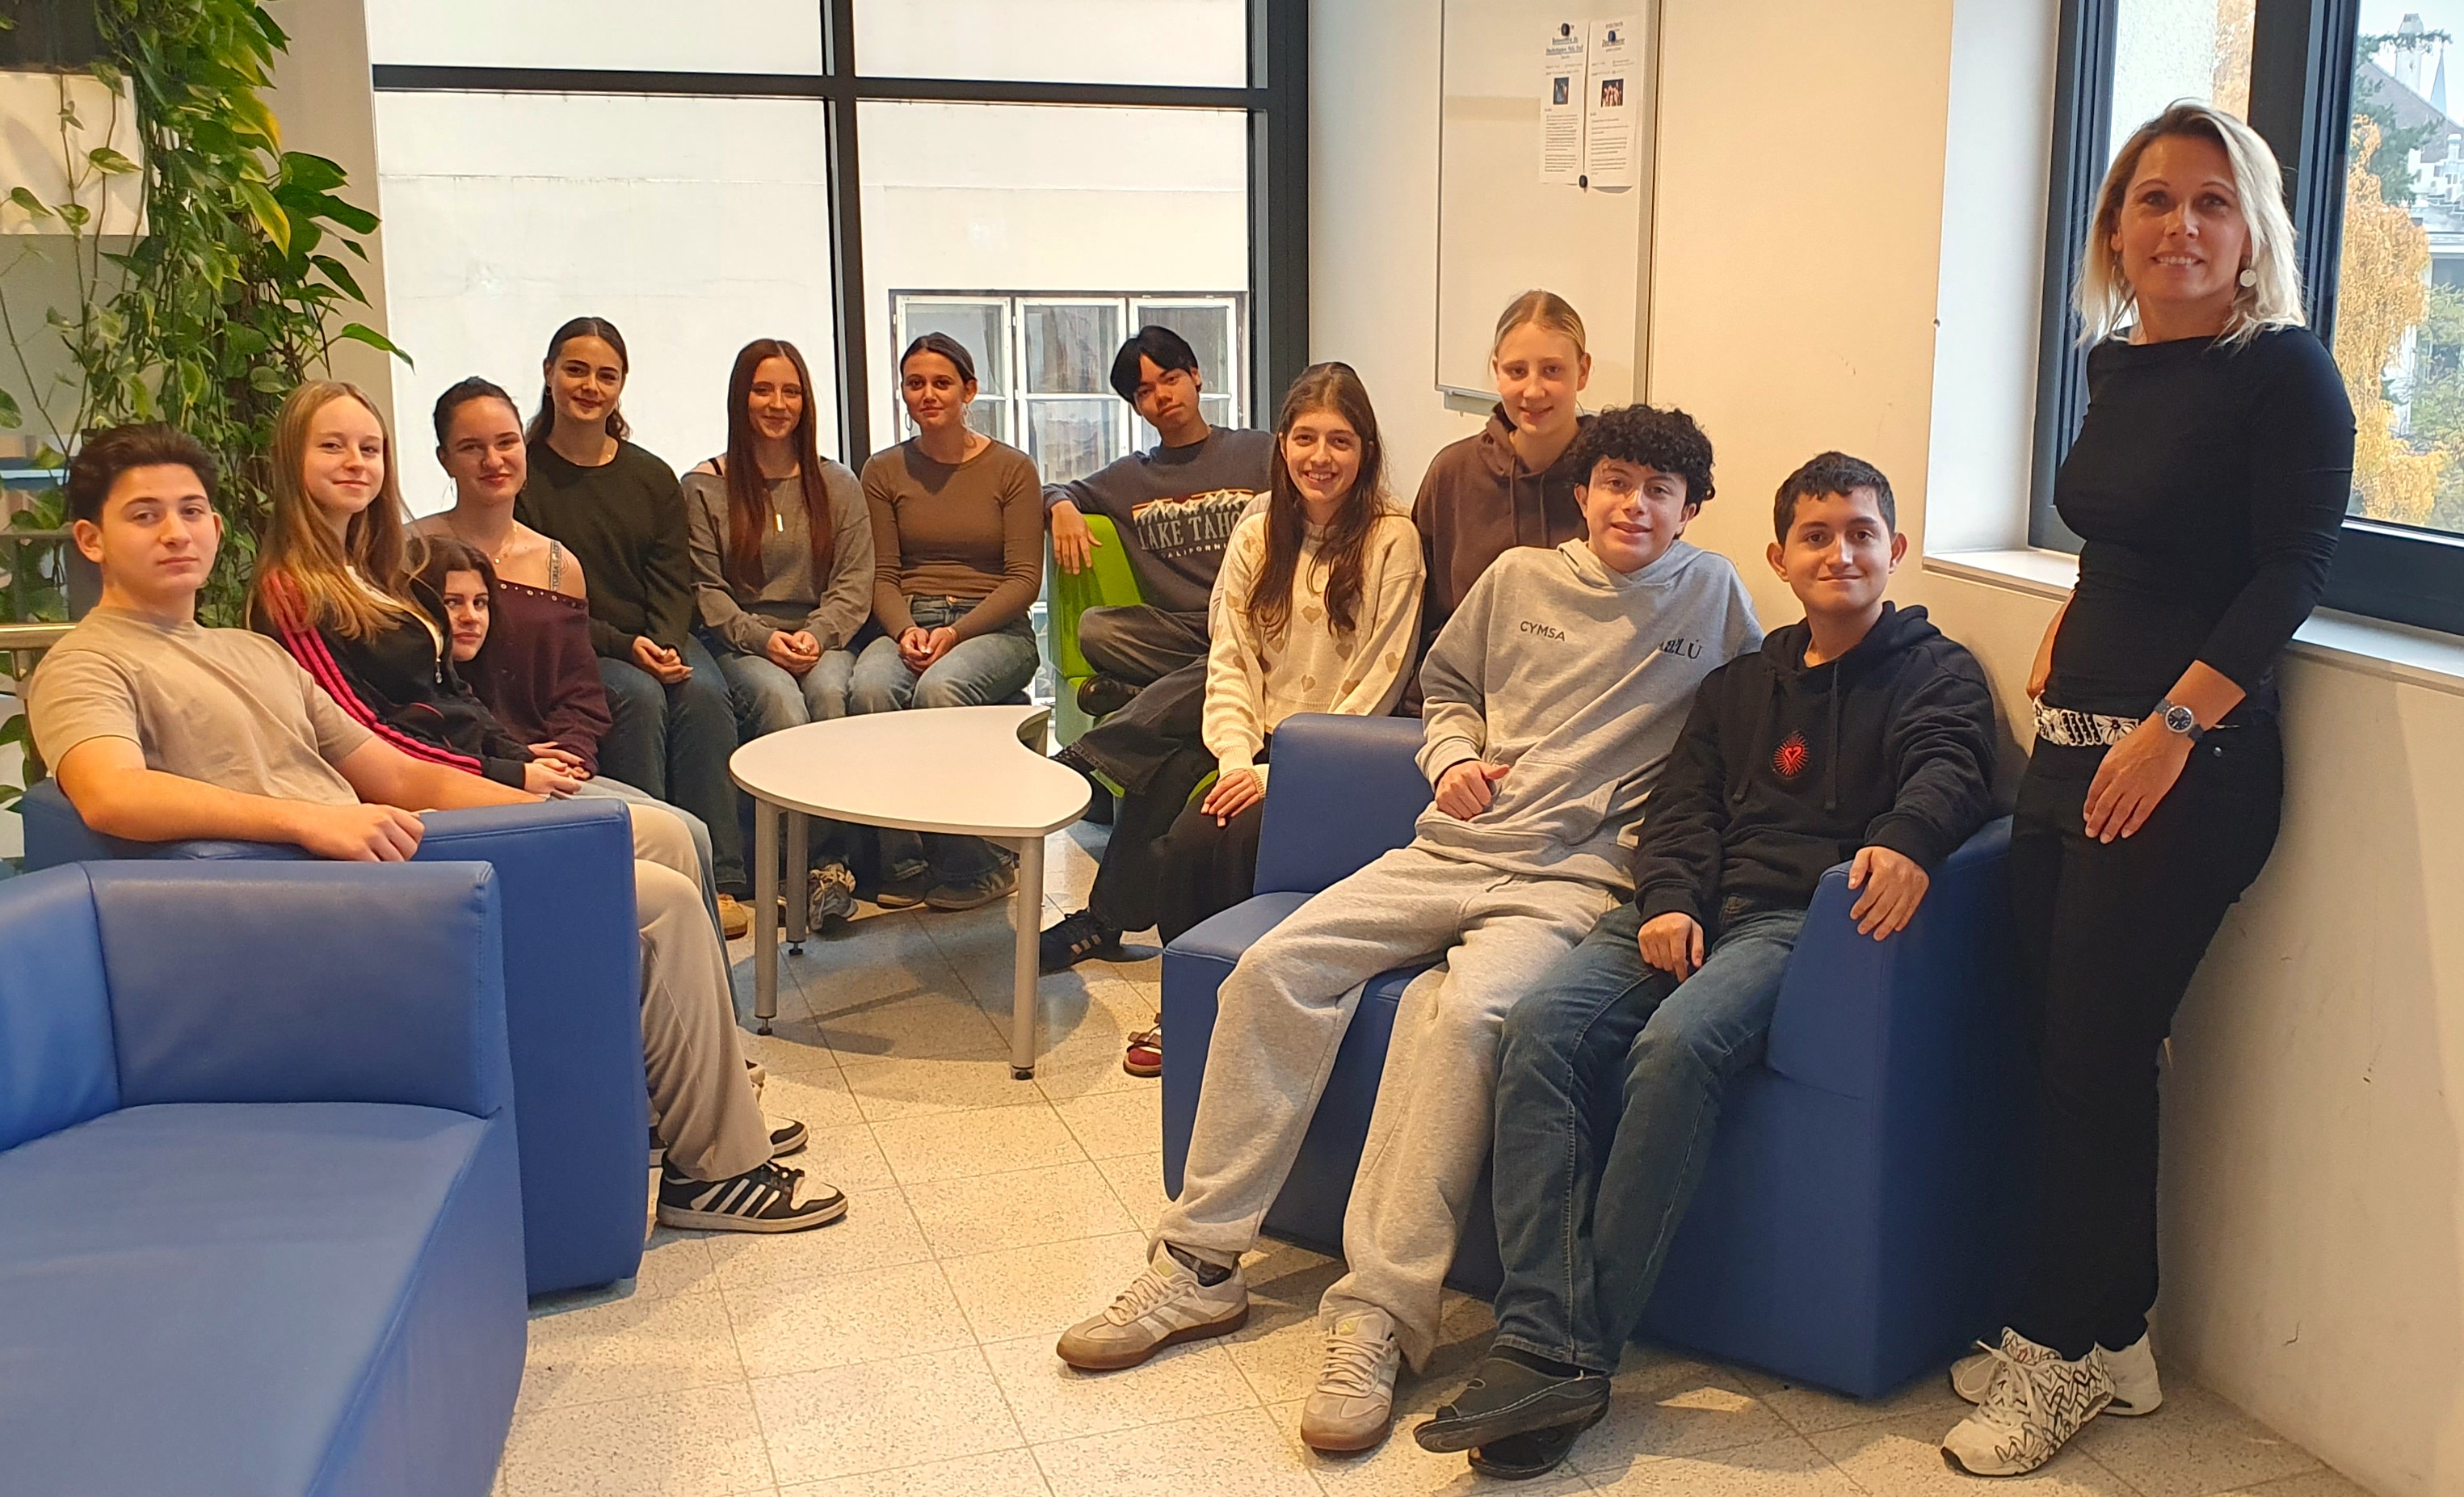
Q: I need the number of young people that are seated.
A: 12